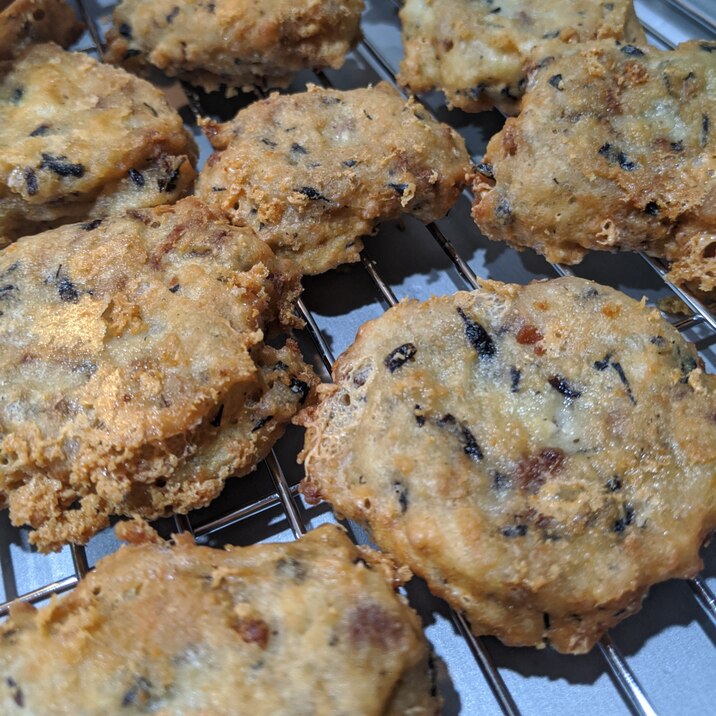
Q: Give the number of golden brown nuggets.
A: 9